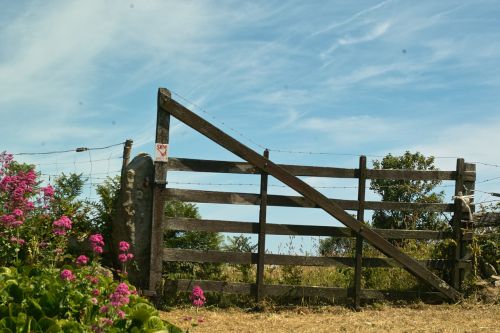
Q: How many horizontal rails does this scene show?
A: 5